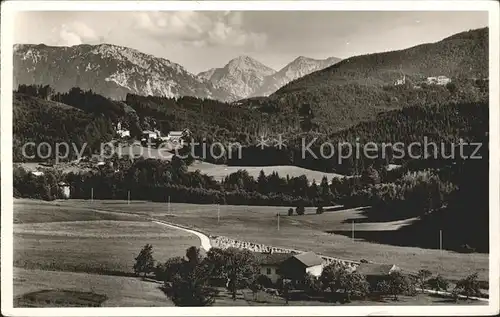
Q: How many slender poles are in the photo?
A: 7